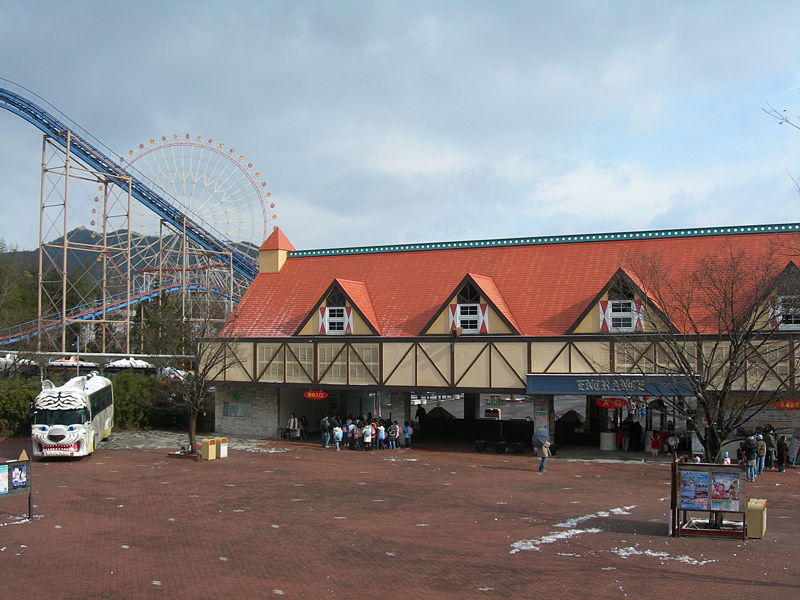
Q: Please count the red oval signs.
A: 3